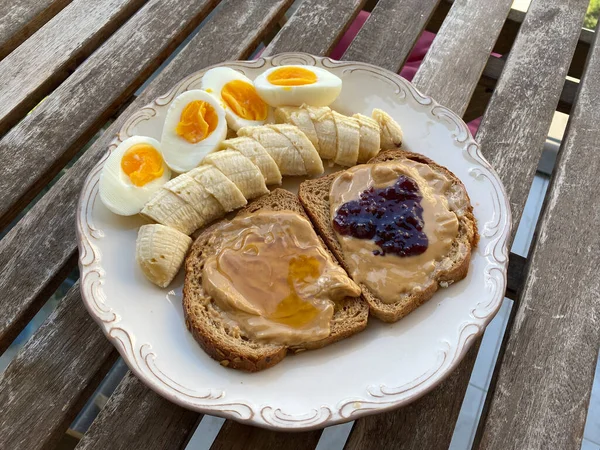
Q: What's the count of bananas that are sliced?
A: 1